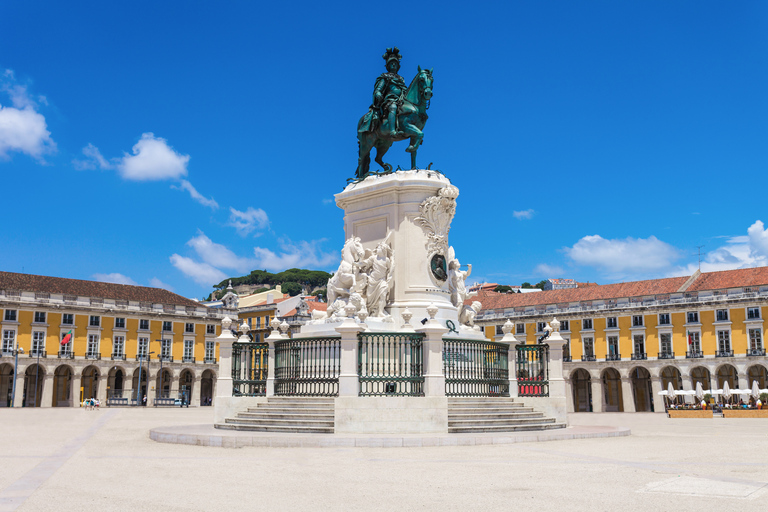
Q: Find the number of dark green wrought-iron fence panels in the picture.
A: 5